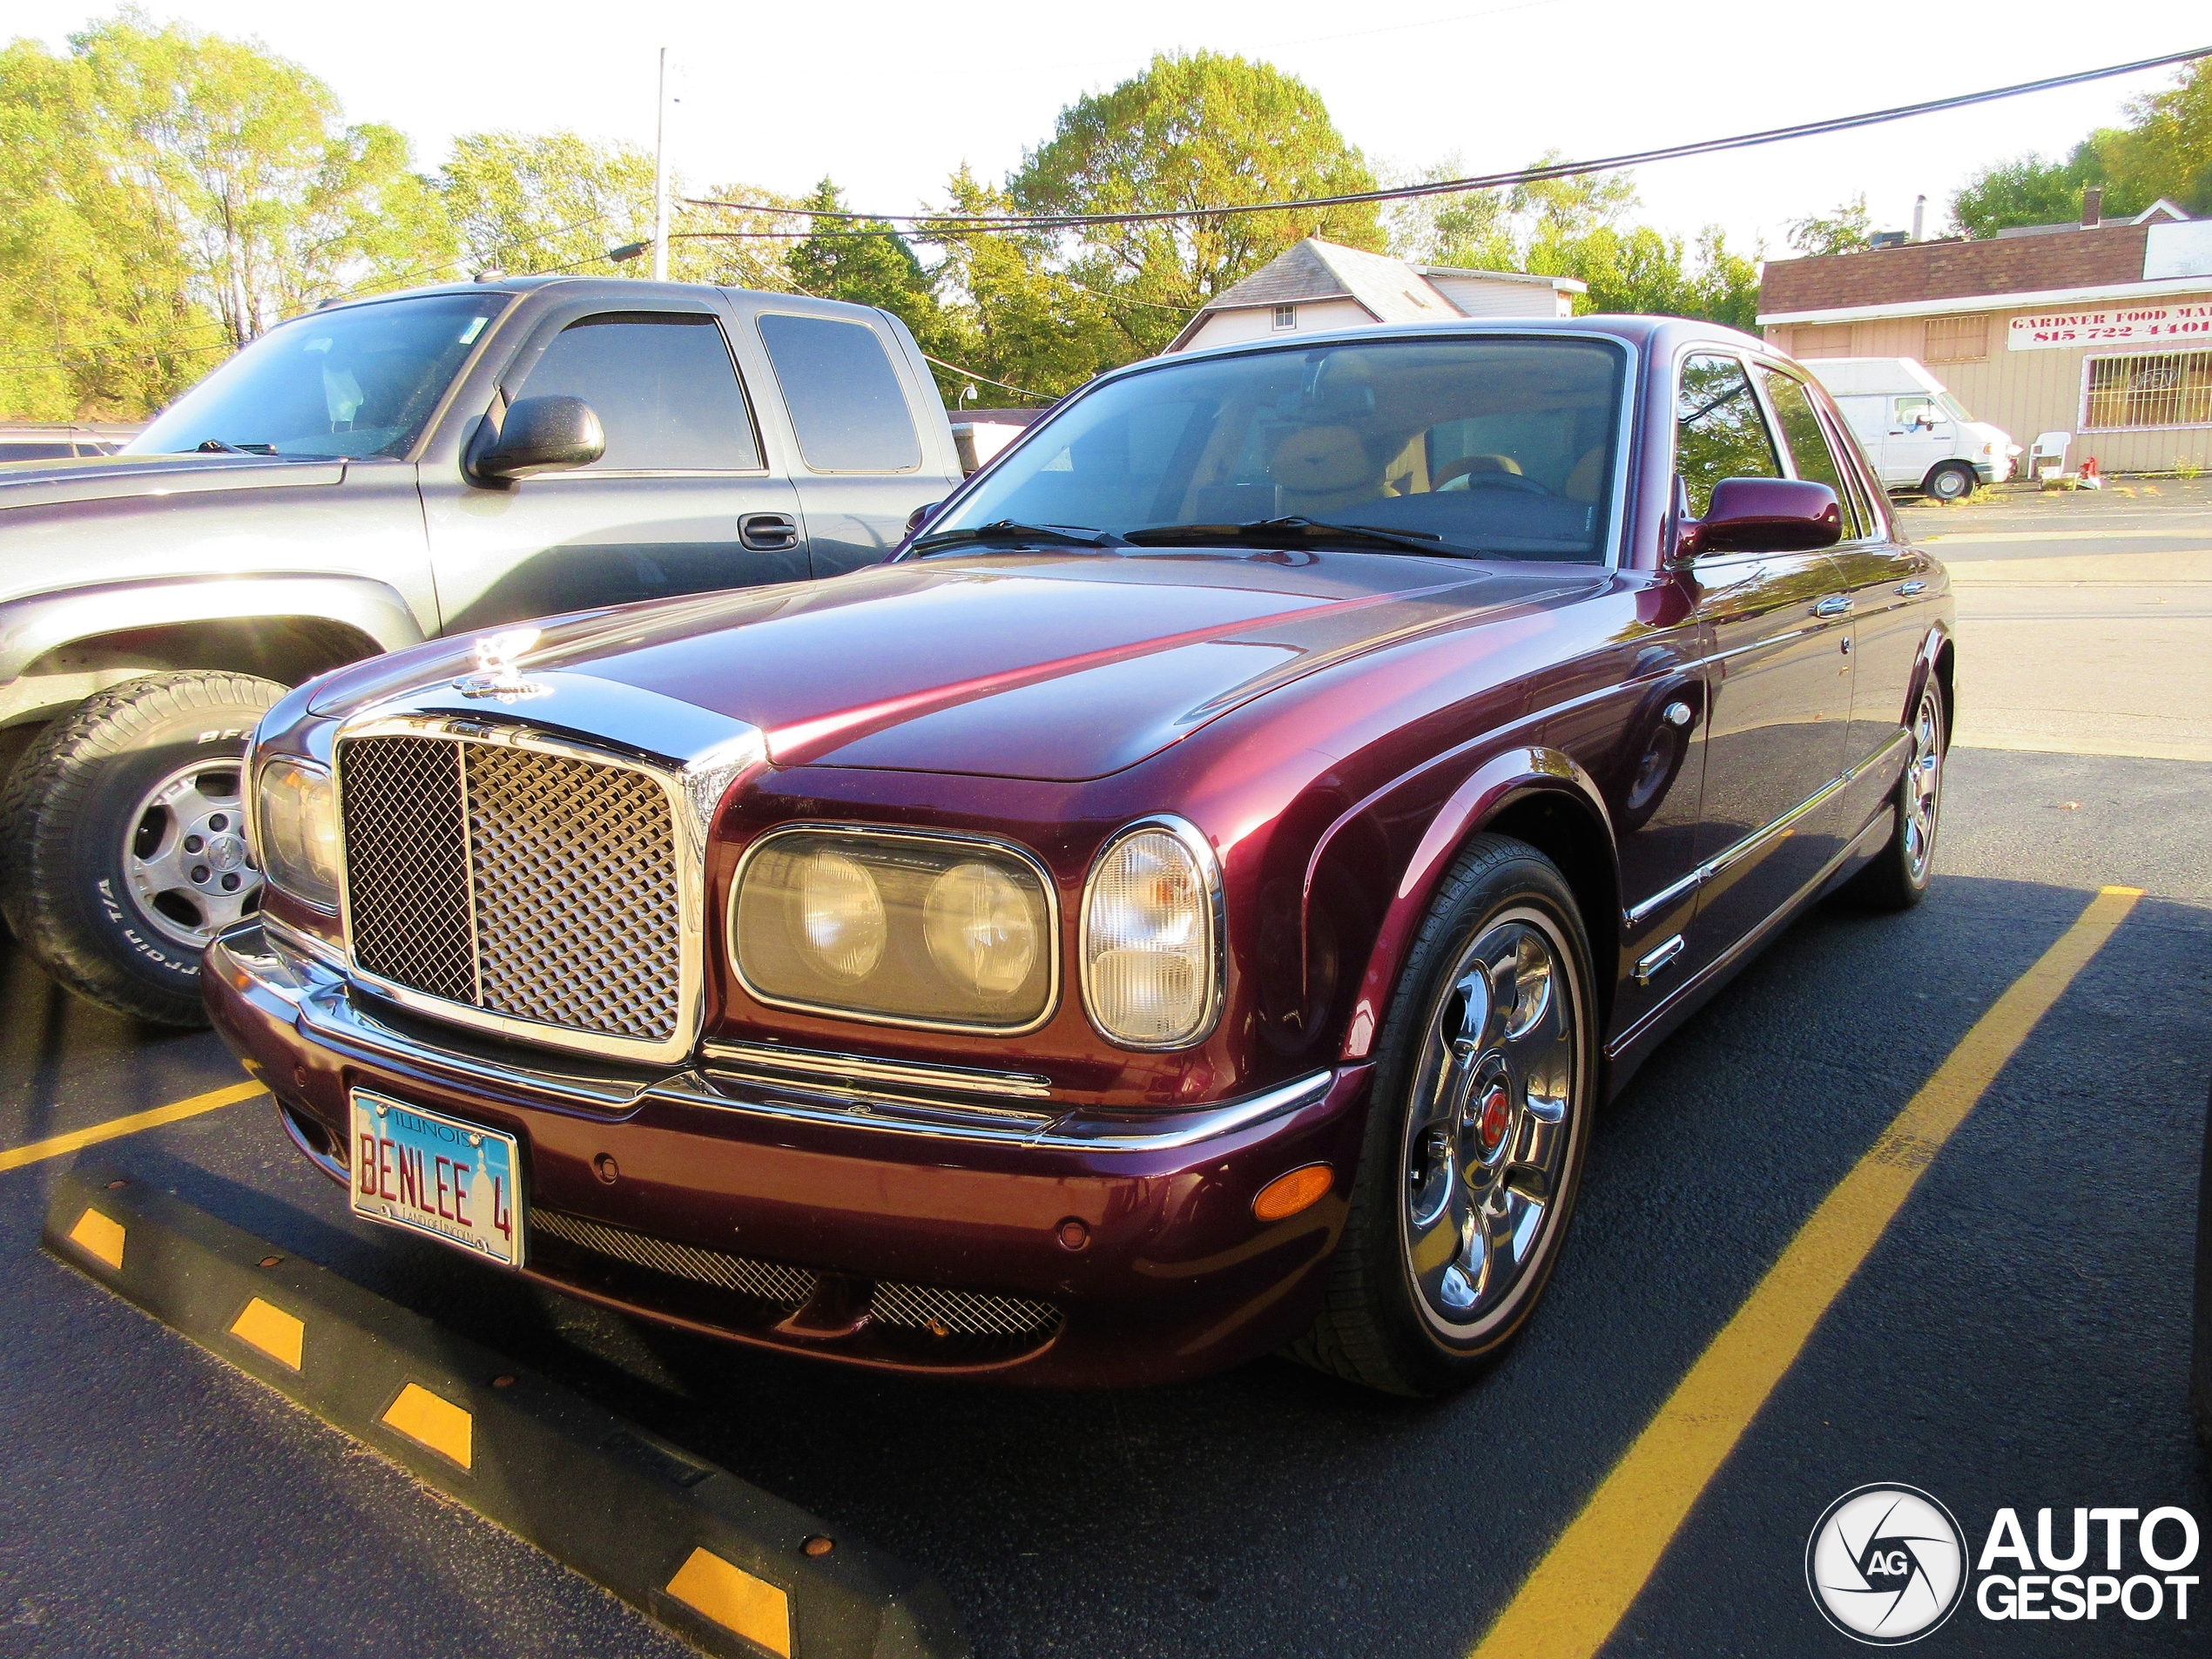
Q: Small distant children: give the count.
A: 0